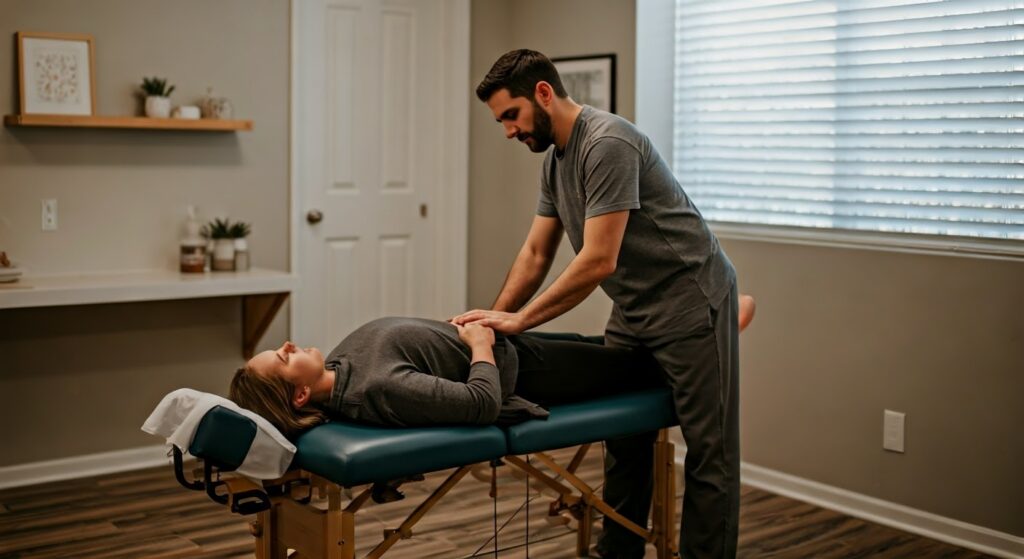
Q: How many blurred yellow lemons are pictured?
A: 0